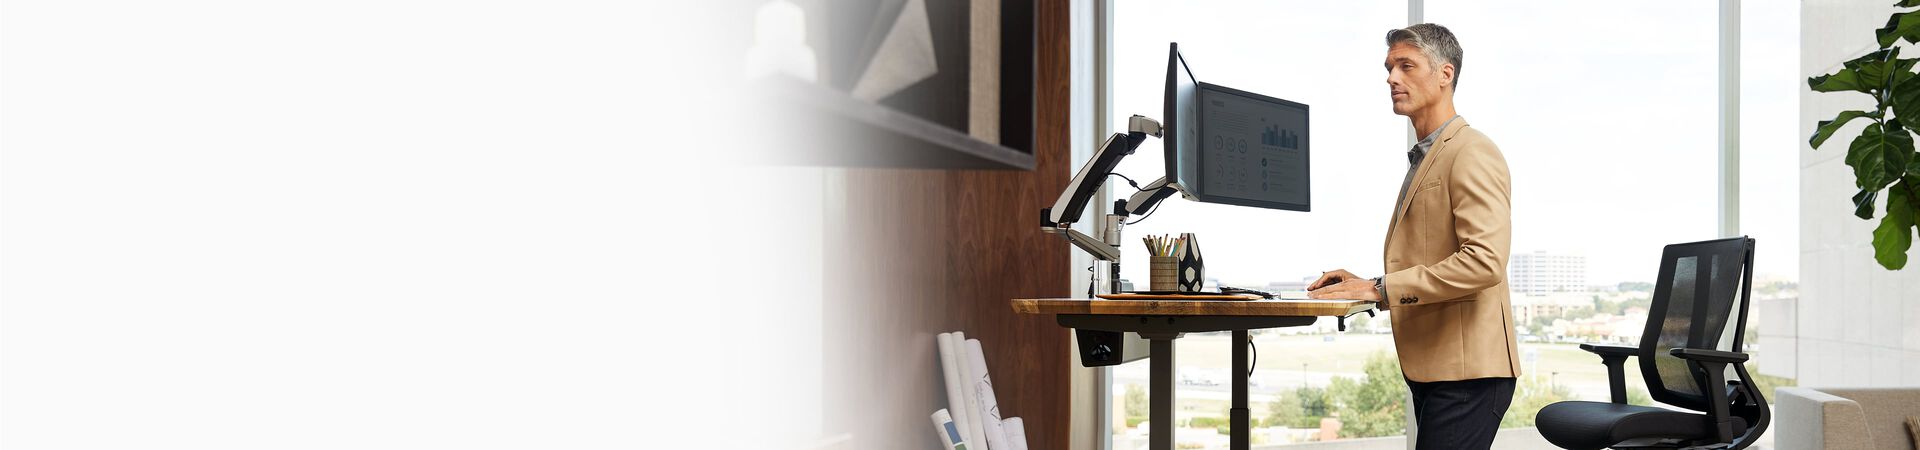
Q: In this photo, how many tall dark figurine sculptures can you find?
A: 0